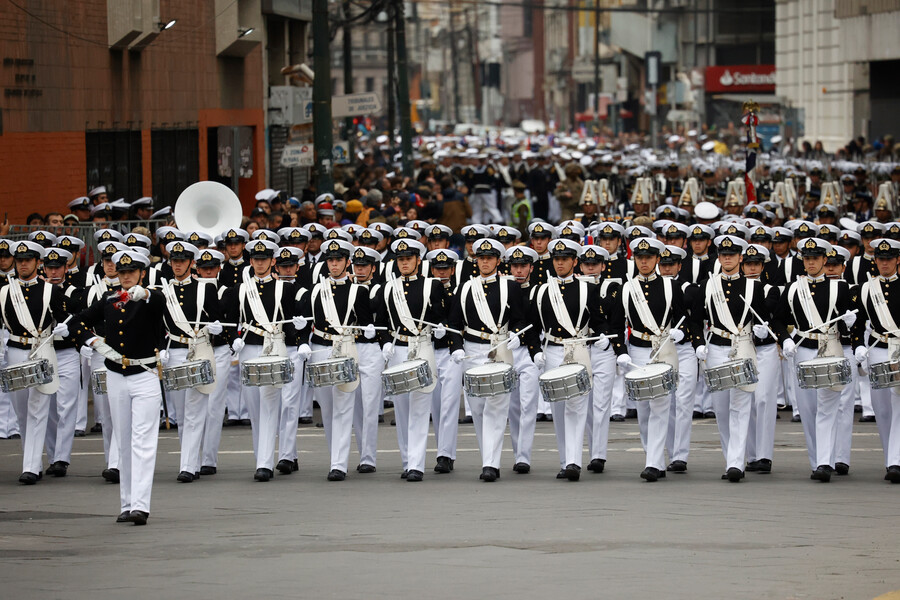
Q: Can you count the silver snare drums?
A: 12